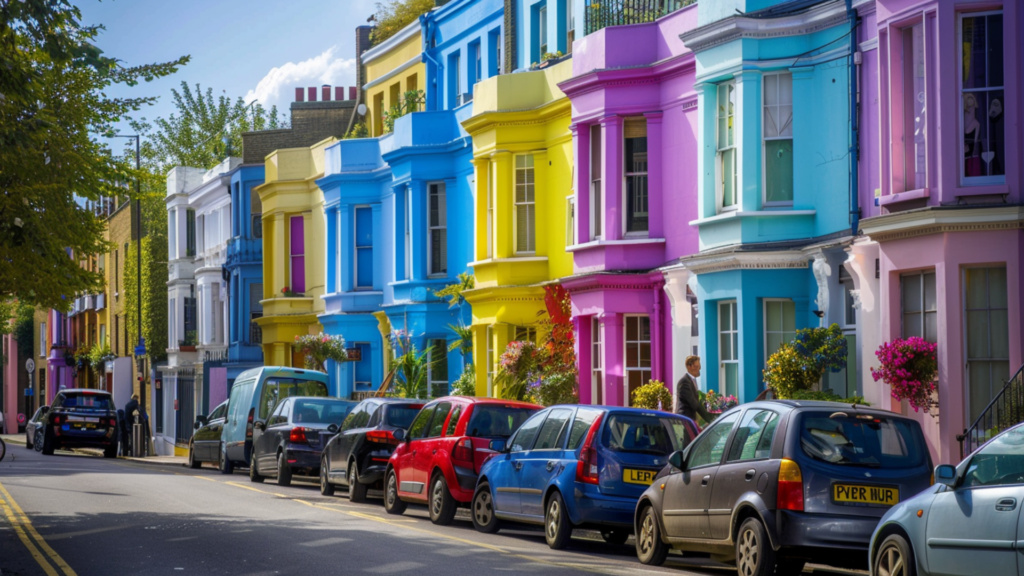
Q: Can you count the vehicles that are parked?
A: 10